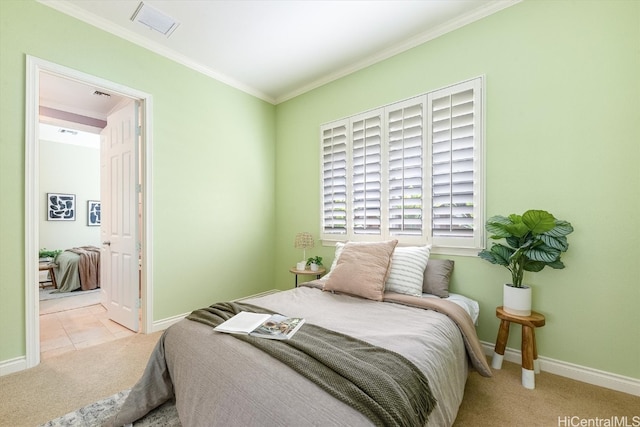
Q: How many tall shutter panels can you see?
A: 4